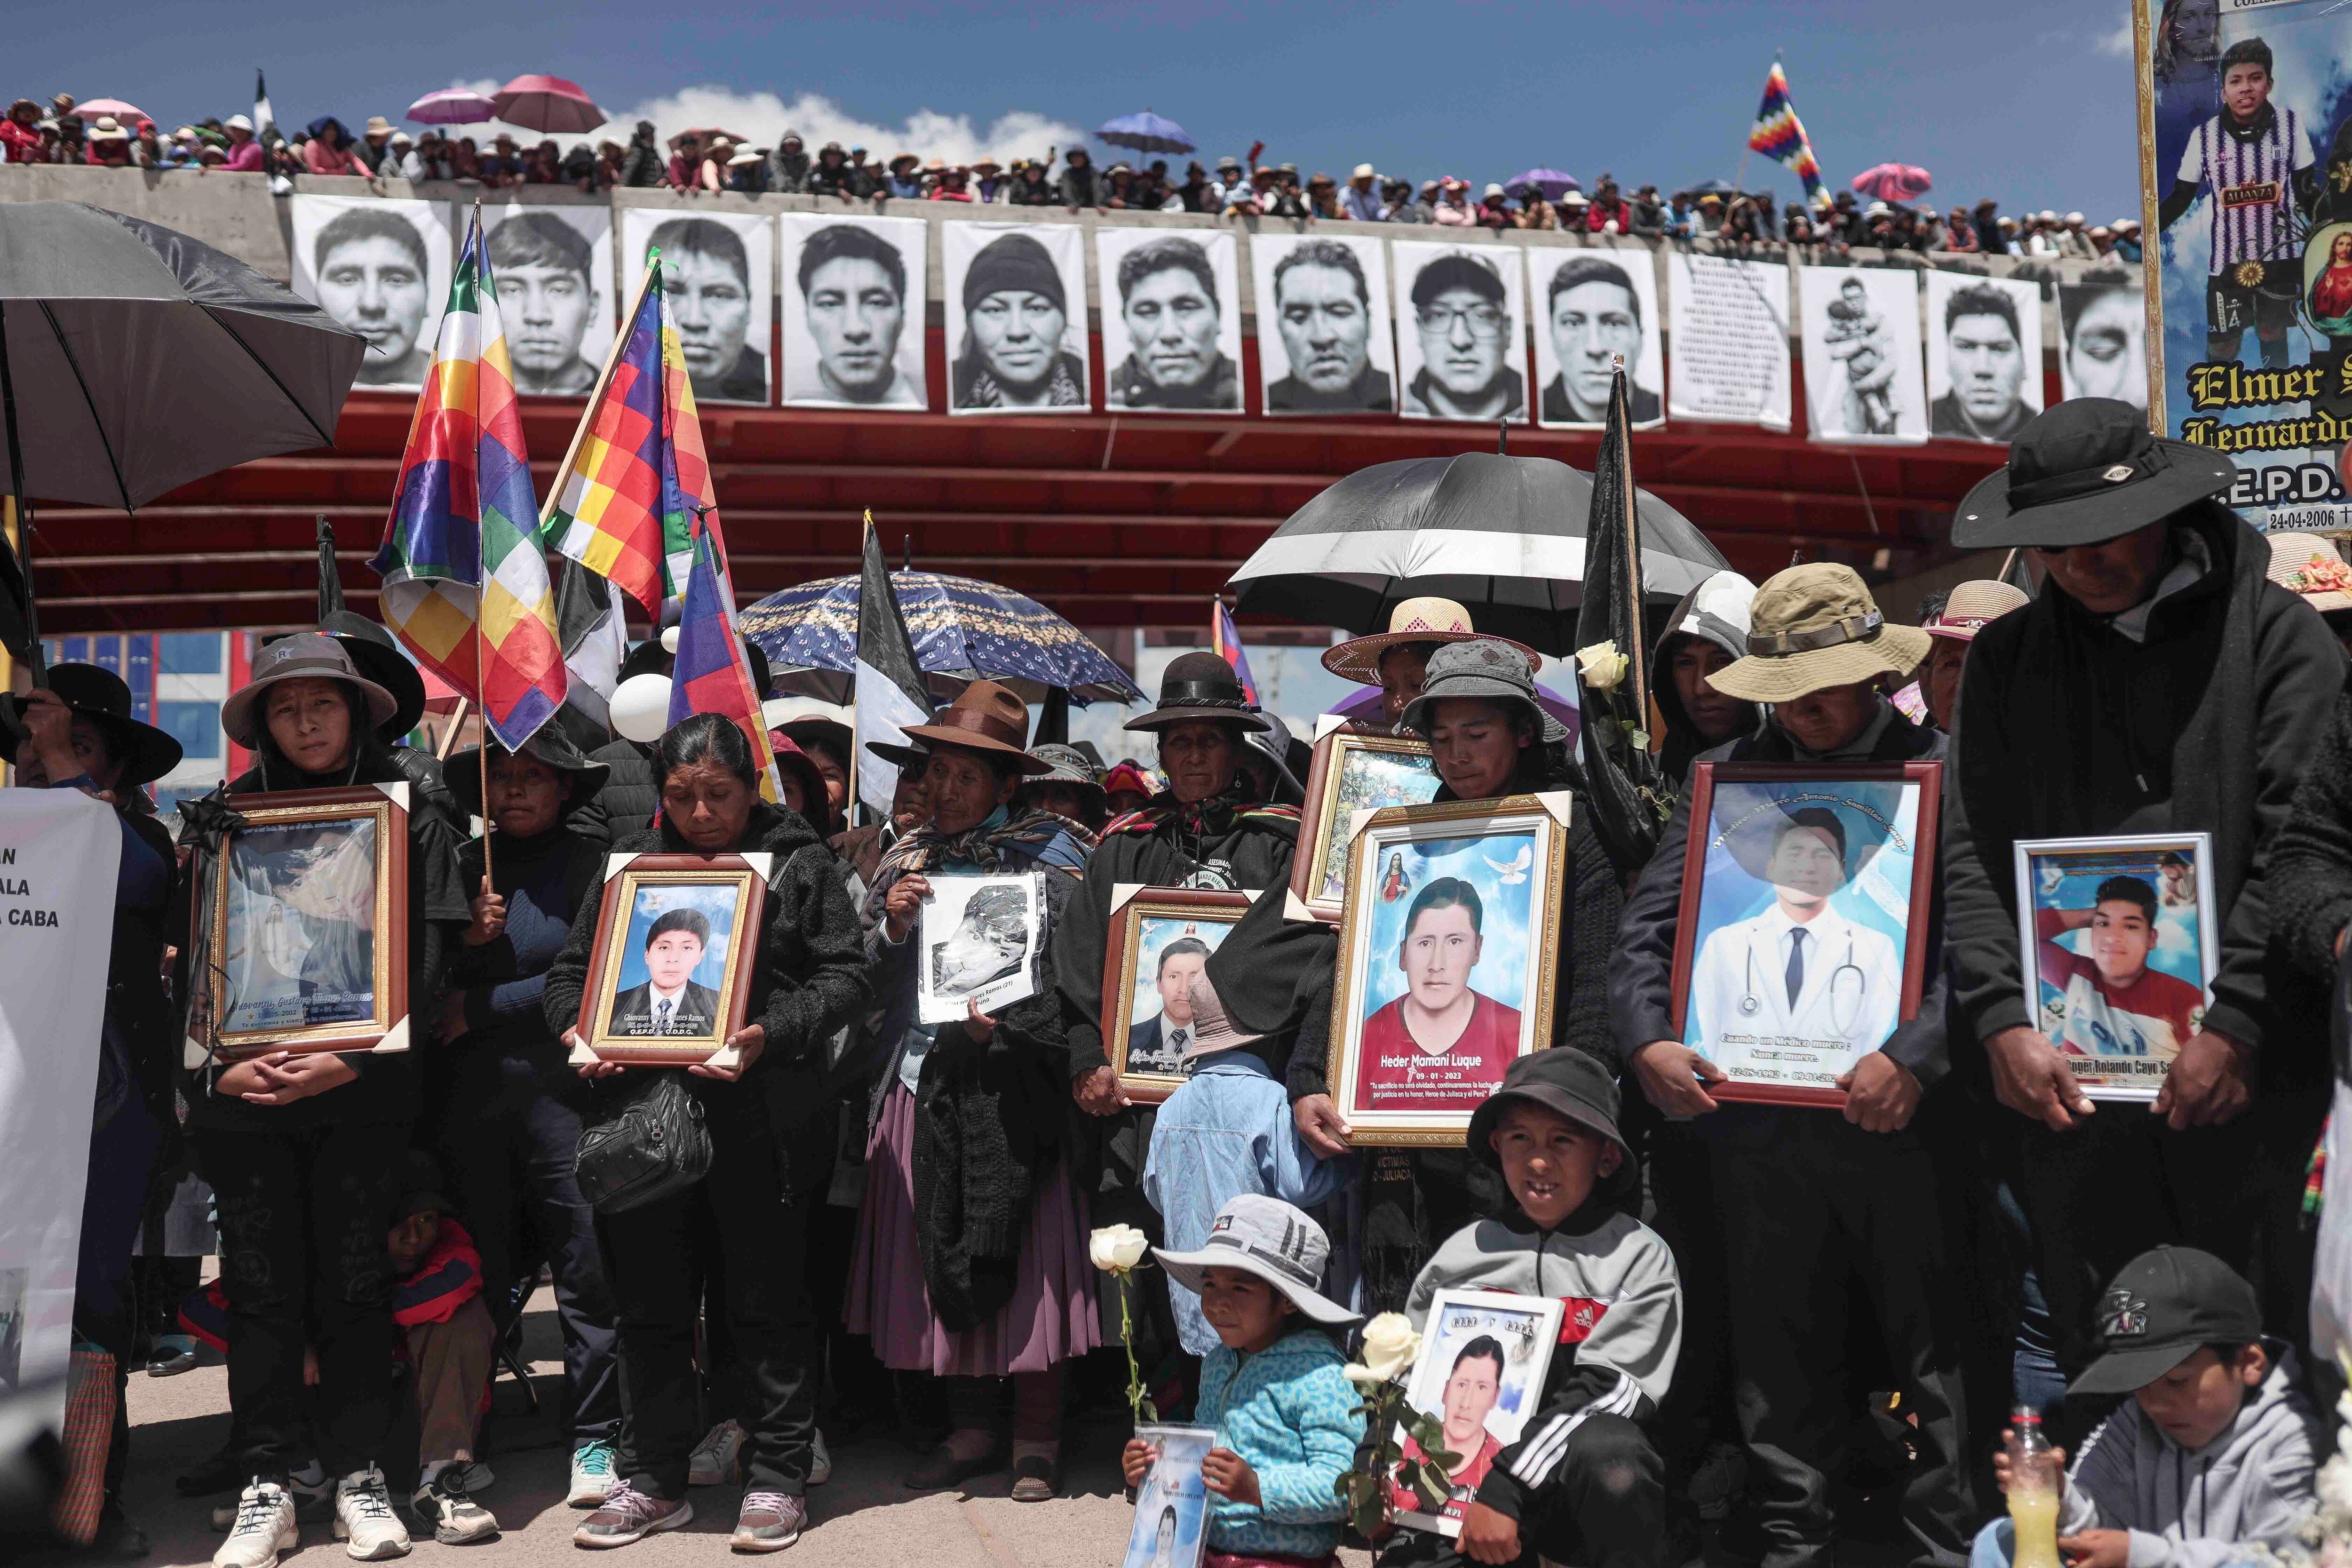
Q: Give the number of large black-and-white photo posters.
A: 12